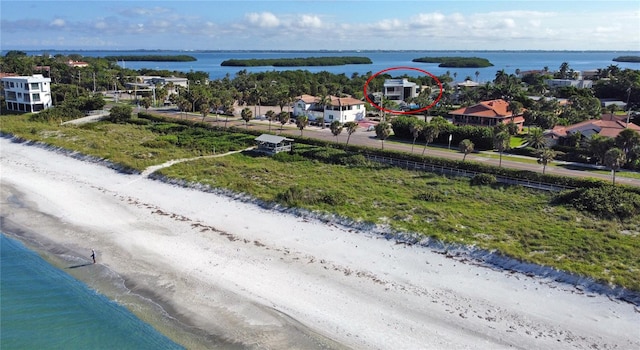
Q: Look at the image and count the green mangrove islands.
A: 4